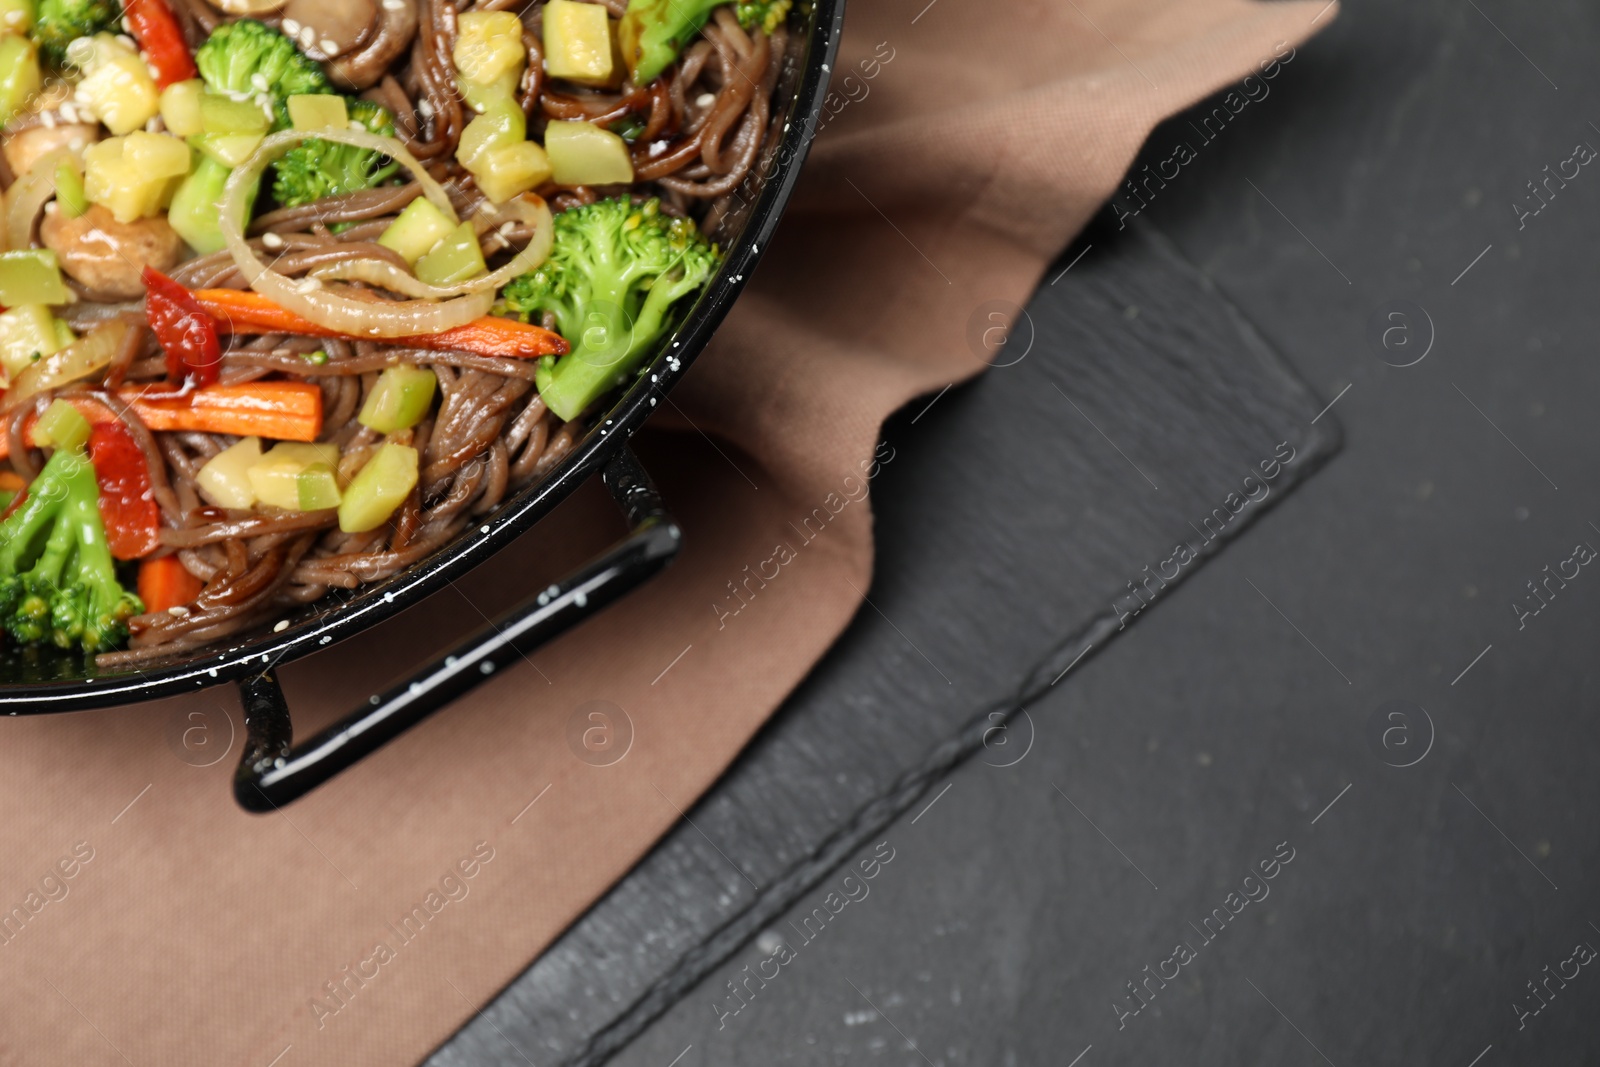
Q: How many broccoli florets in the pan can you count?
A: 6